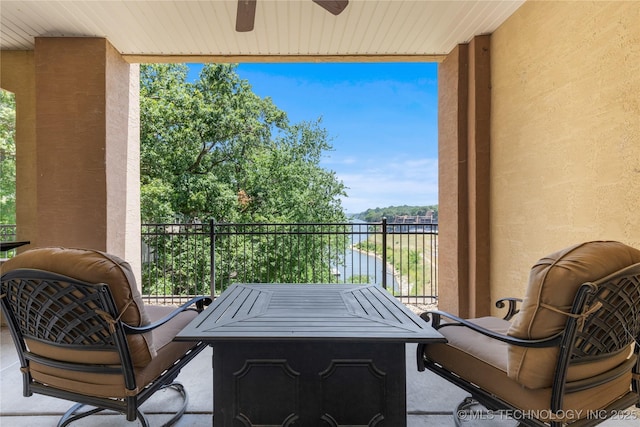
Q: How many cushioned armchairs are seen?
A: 2